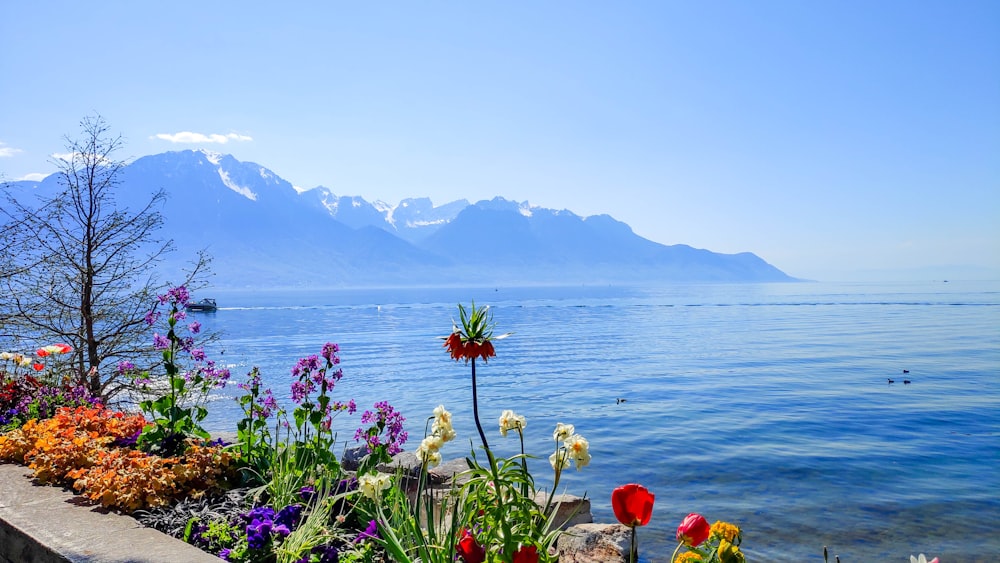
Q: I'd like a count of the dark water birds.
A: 4